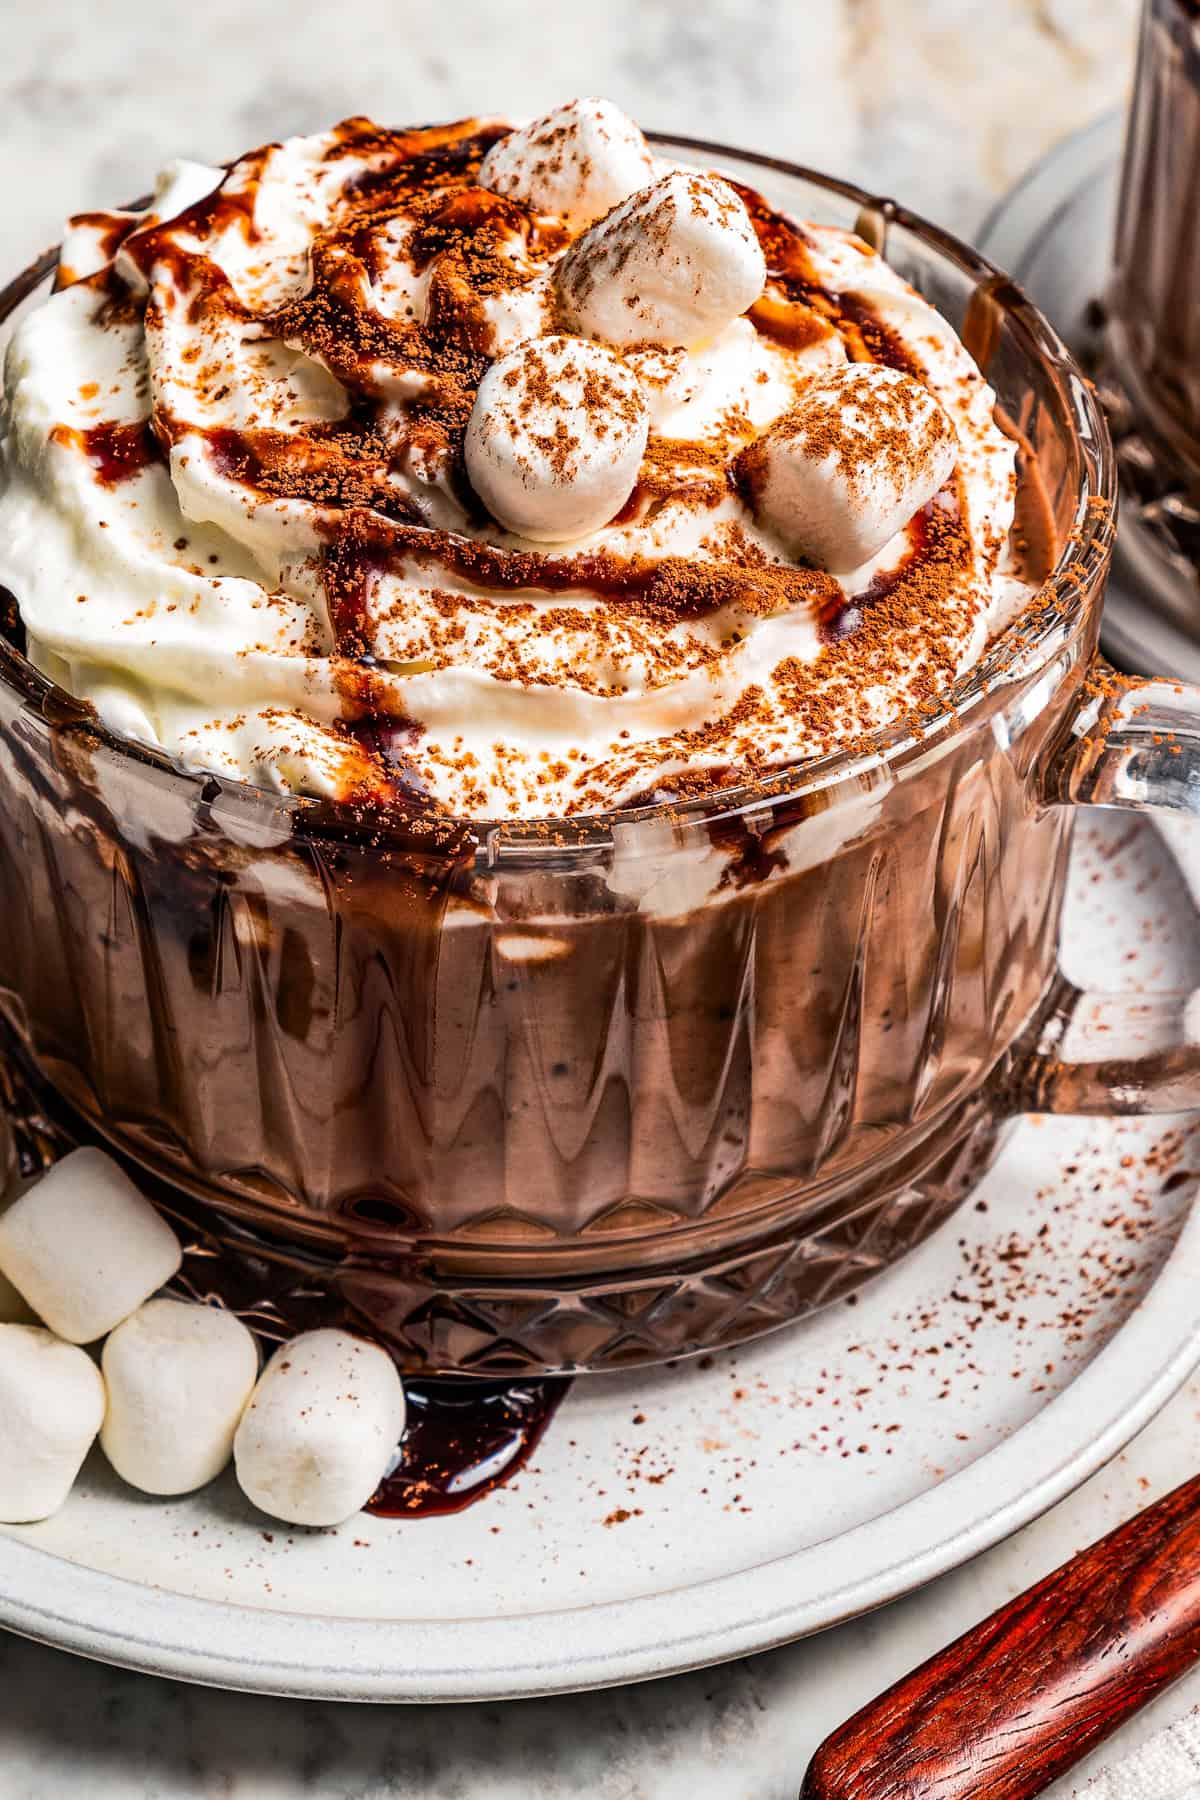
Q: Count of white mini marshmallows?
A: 8